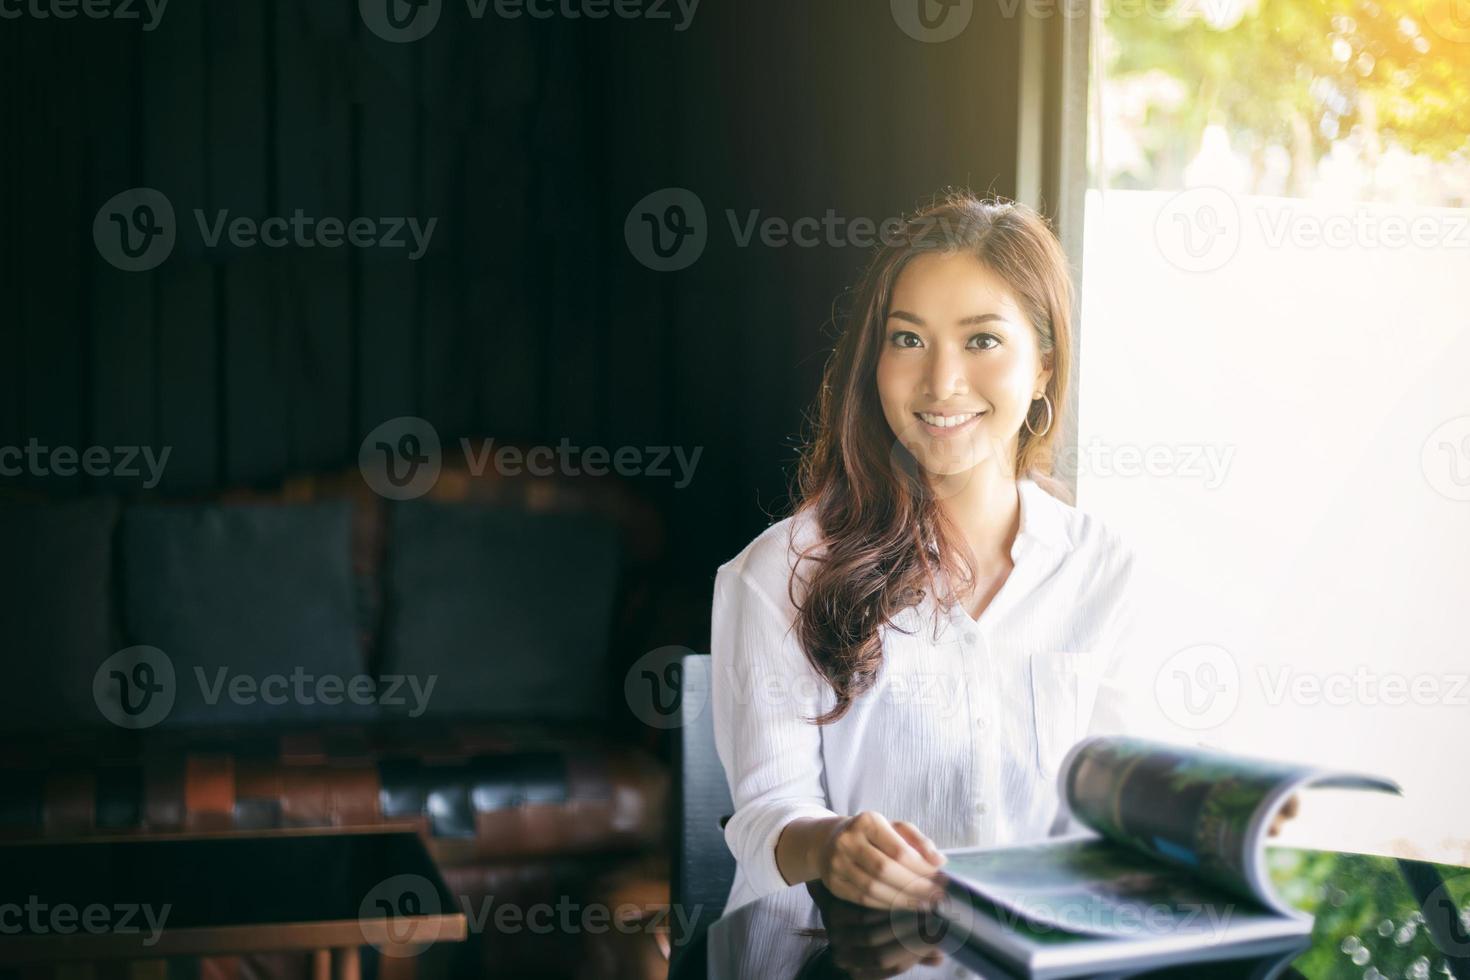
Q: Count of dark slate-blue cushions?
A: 3